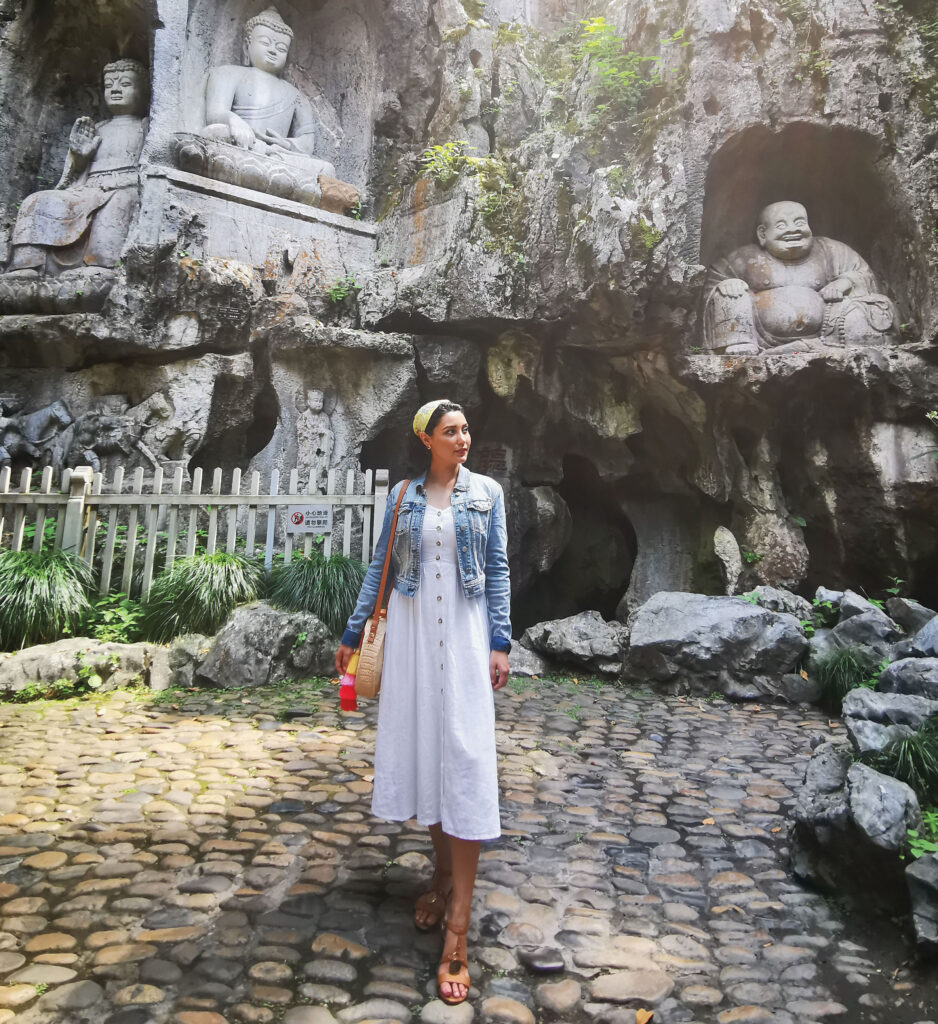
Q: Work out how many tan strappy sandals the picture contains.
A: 2